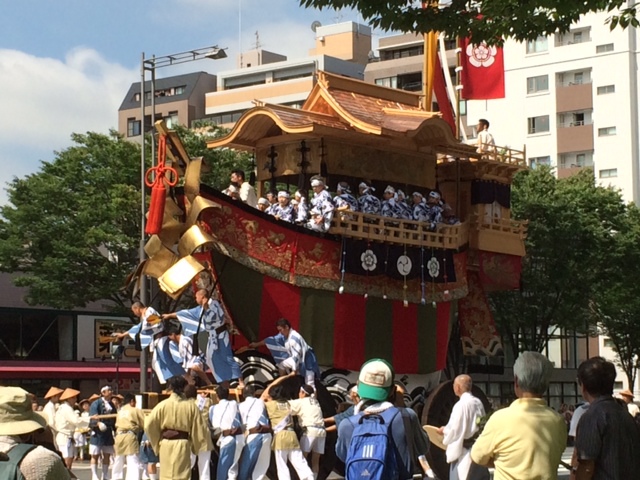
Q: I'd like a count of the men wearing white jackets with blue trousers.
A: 2